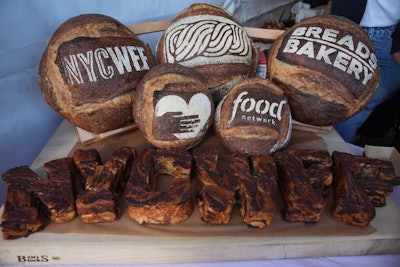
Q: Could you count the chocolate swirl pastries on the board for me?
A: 6